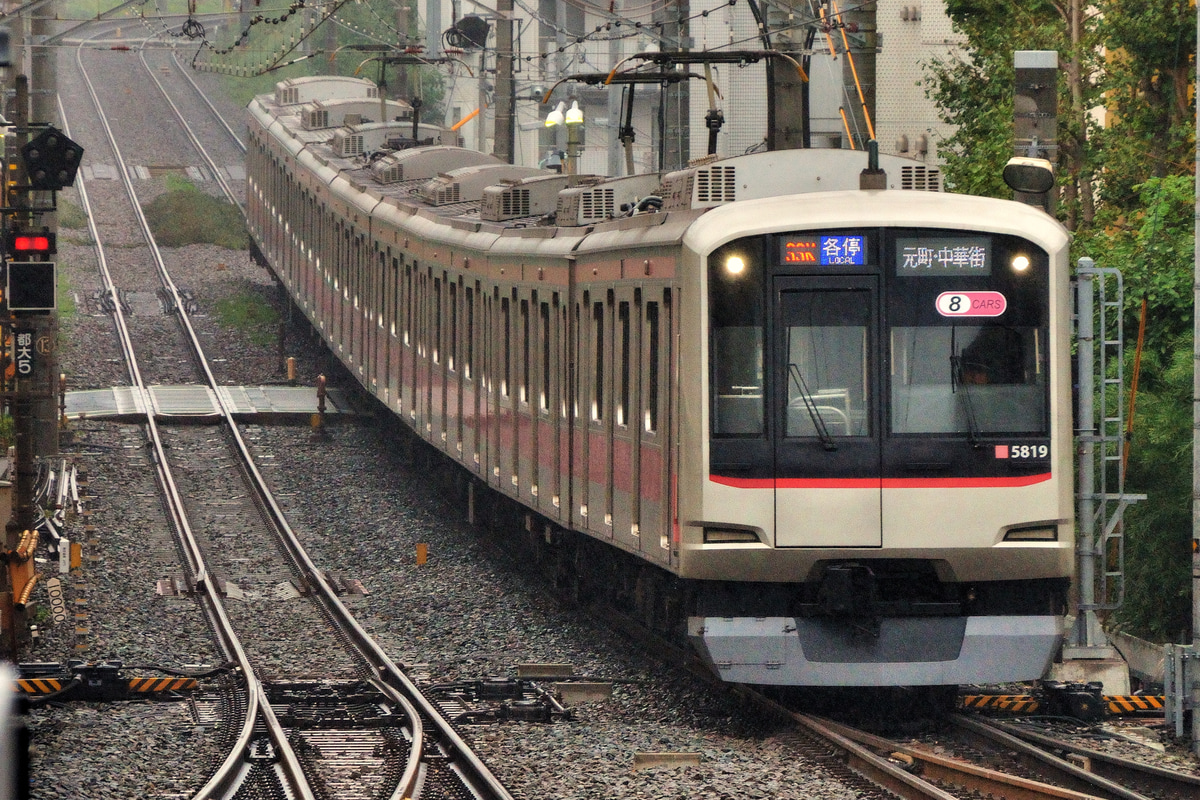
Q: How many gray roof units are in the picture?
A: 8